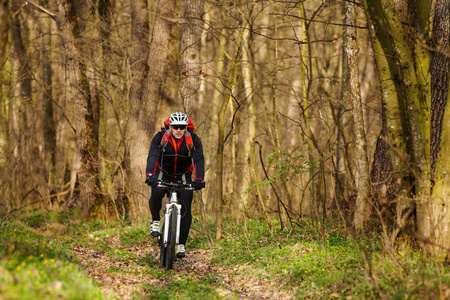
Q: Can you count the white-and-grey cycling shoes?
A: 2